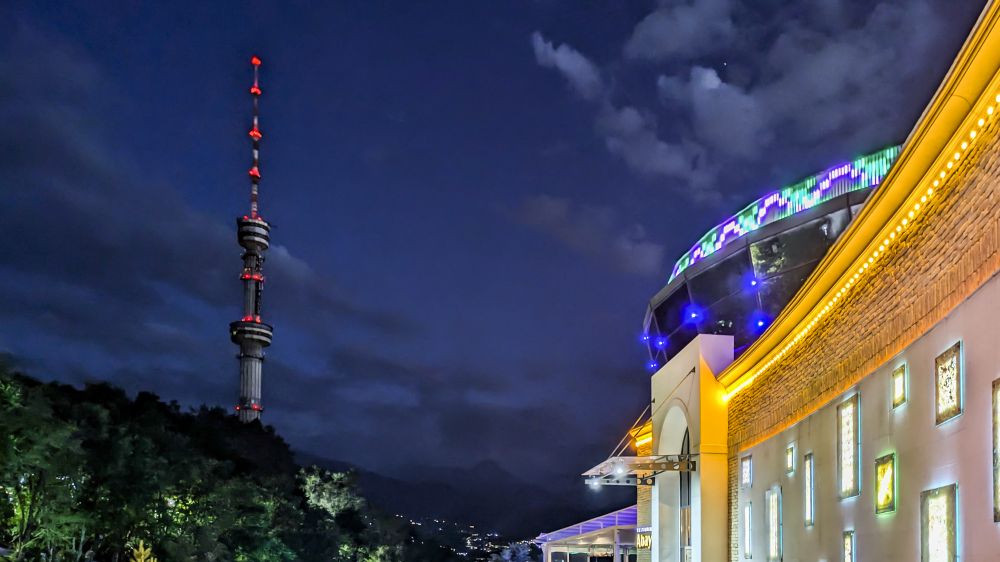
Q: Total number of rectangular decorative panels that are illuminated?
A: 12